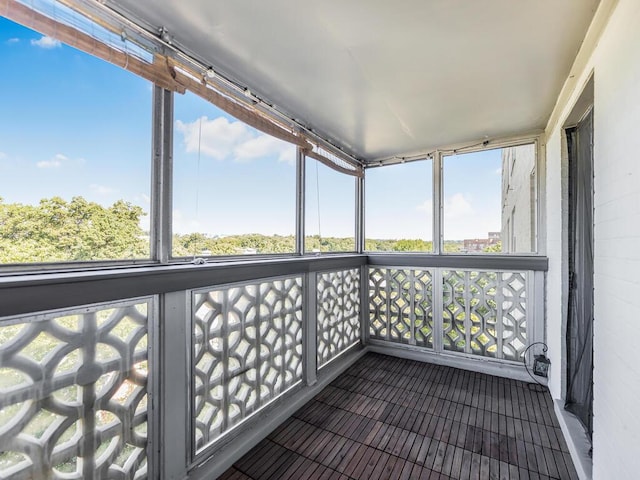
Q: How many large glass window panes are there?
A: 5